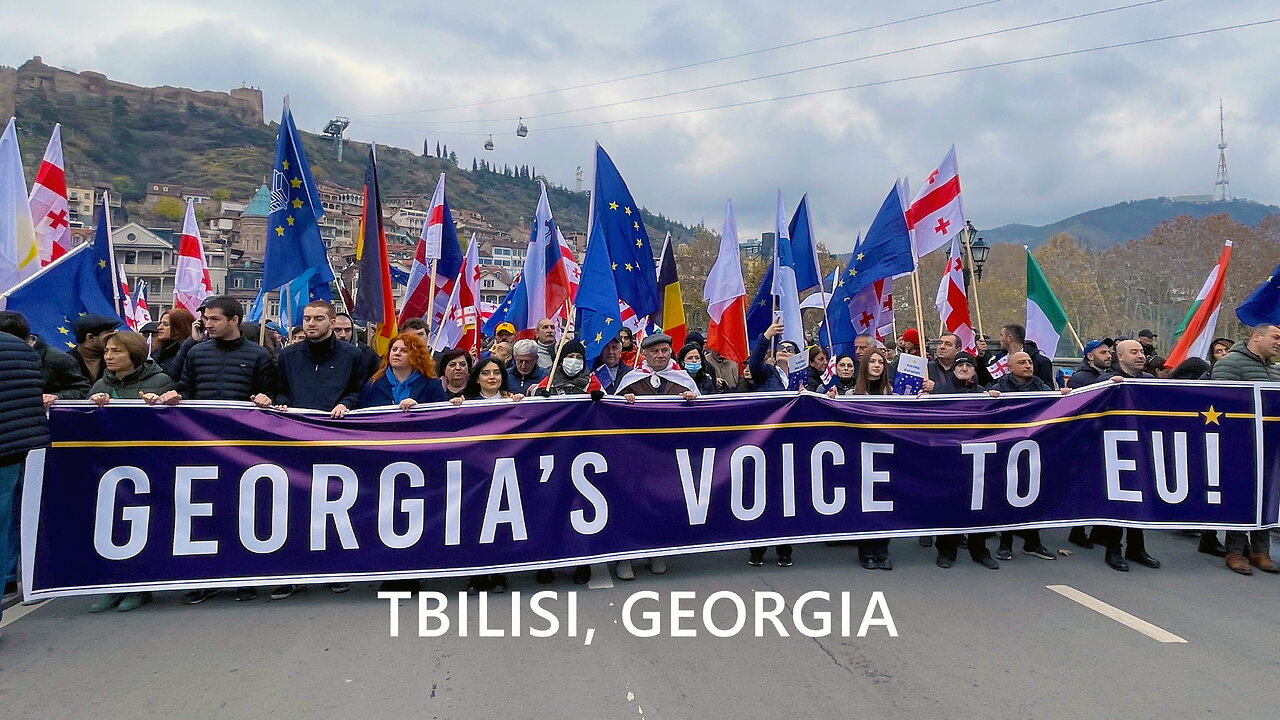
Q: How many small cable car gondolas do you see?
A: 2